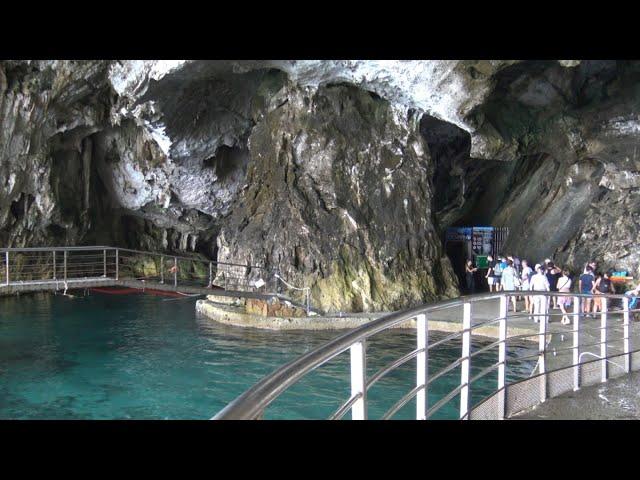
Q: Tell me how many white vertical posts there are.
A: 8